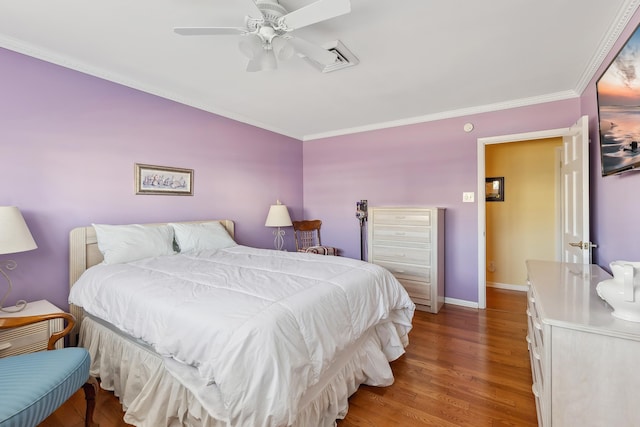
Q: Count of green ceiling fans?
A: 0